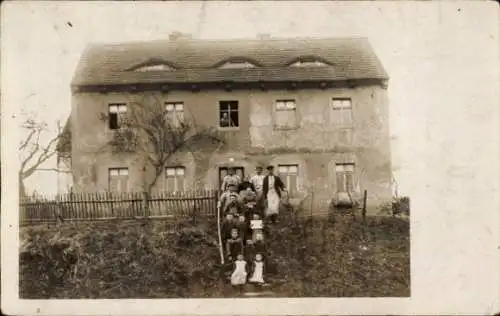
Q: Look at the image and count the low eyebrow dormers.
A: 3